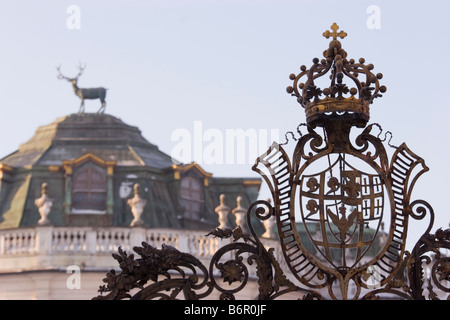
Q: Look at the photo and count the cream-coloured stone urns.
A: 5